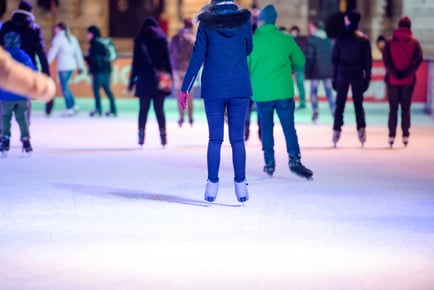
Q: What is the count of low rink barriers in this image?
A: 1